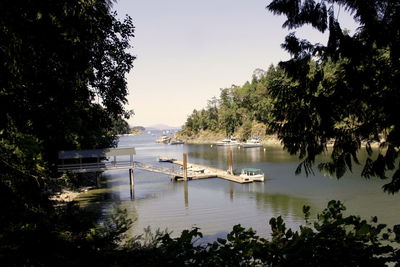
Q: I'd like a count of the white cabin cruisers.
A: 2